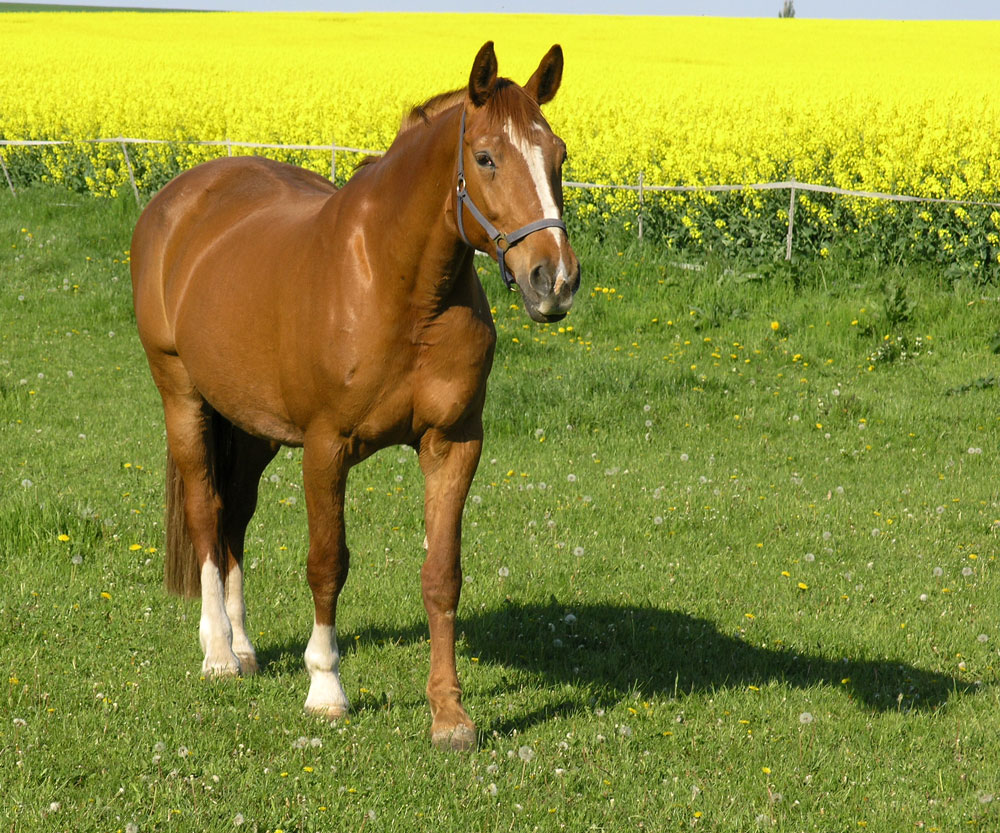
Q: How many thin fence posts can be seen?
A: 6